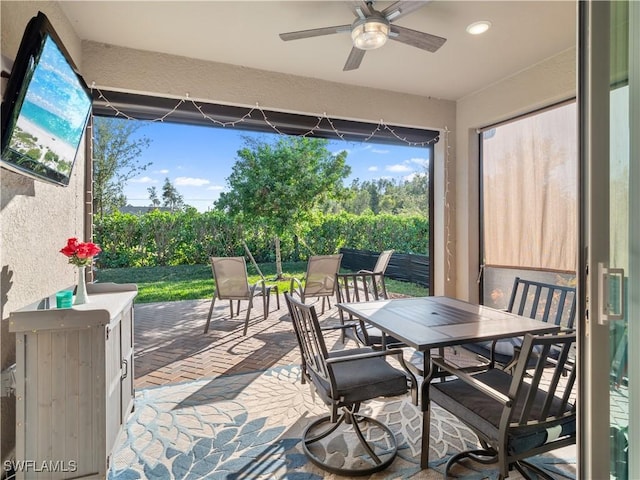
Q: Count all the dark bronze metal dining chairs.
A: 4